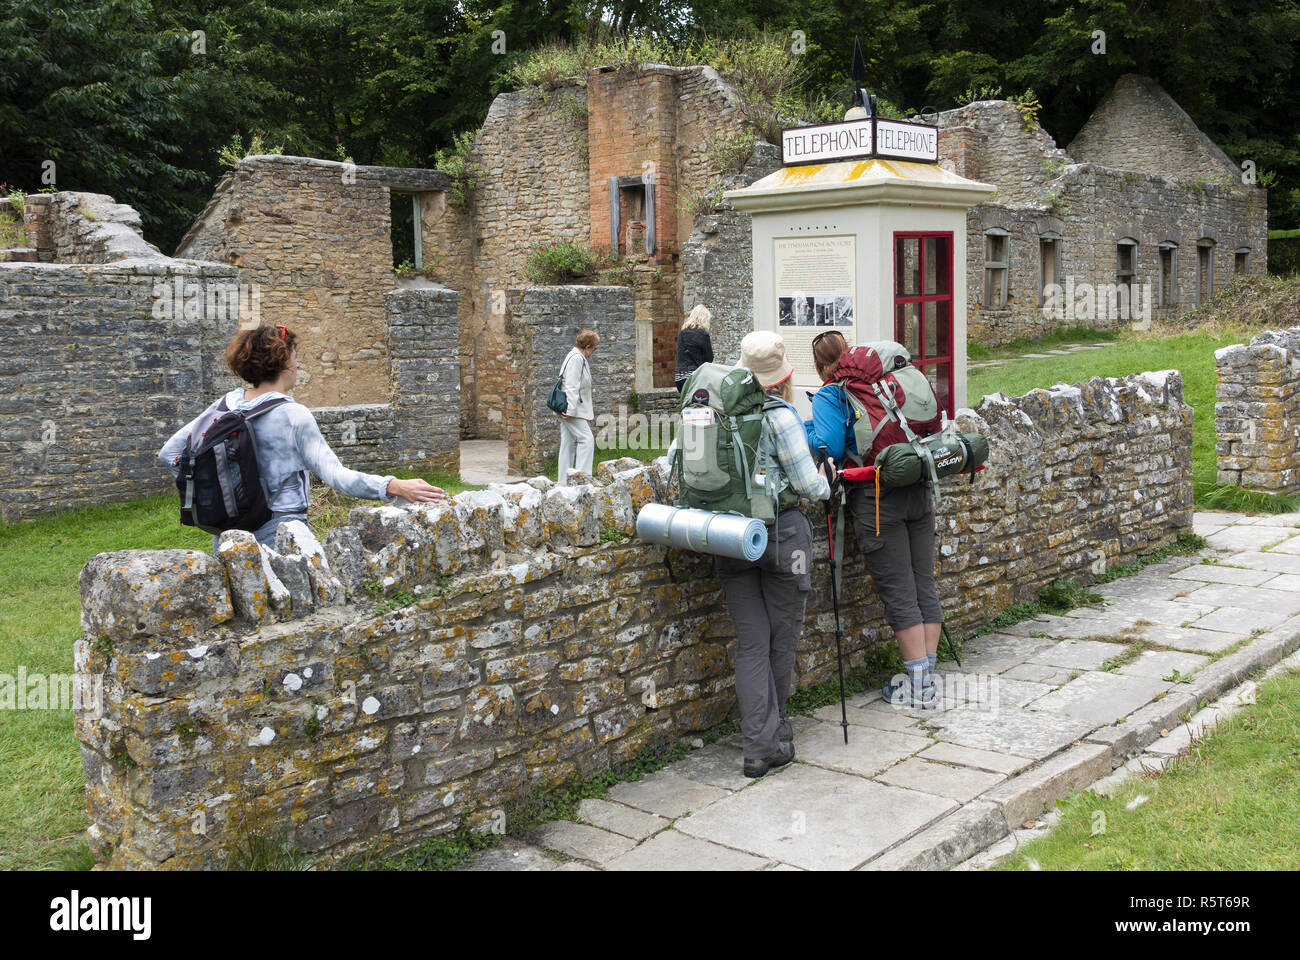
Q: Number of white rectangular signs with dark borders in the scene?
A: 2